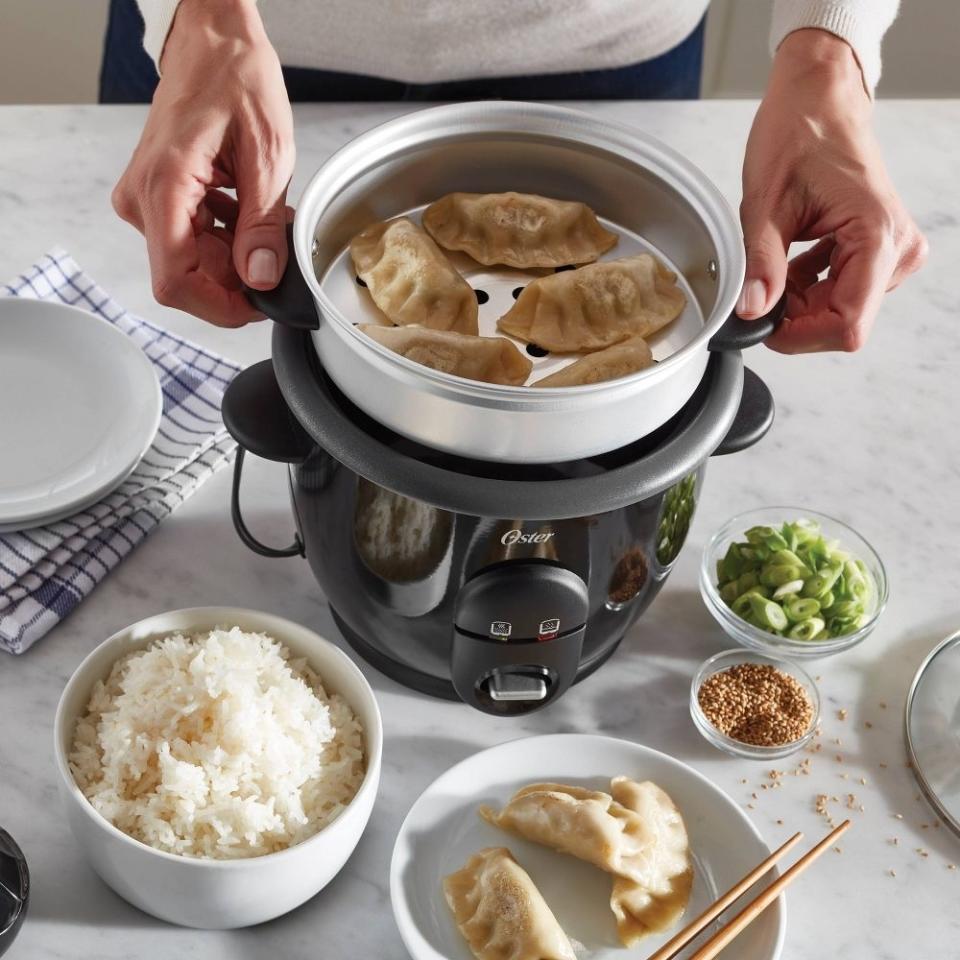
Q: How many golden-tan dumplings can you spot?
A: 8